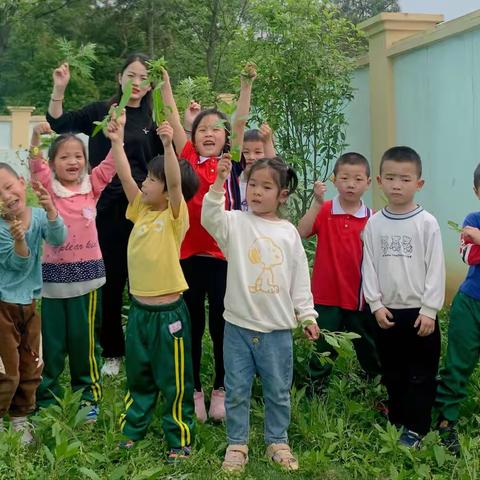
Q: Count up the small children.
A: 9